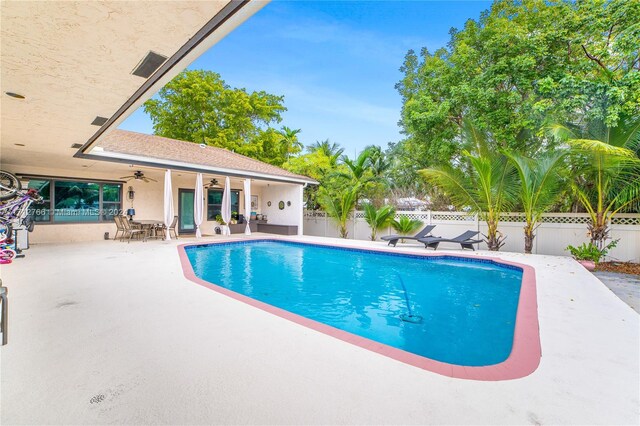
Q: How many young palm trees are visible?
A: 6